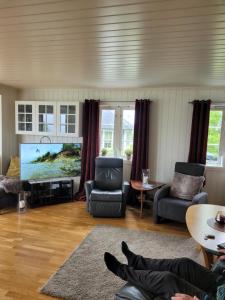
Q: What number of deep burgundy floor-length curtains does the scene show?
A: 3